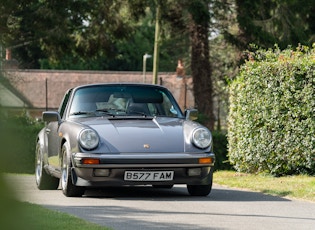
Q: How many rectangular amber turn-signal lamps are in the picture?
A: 2